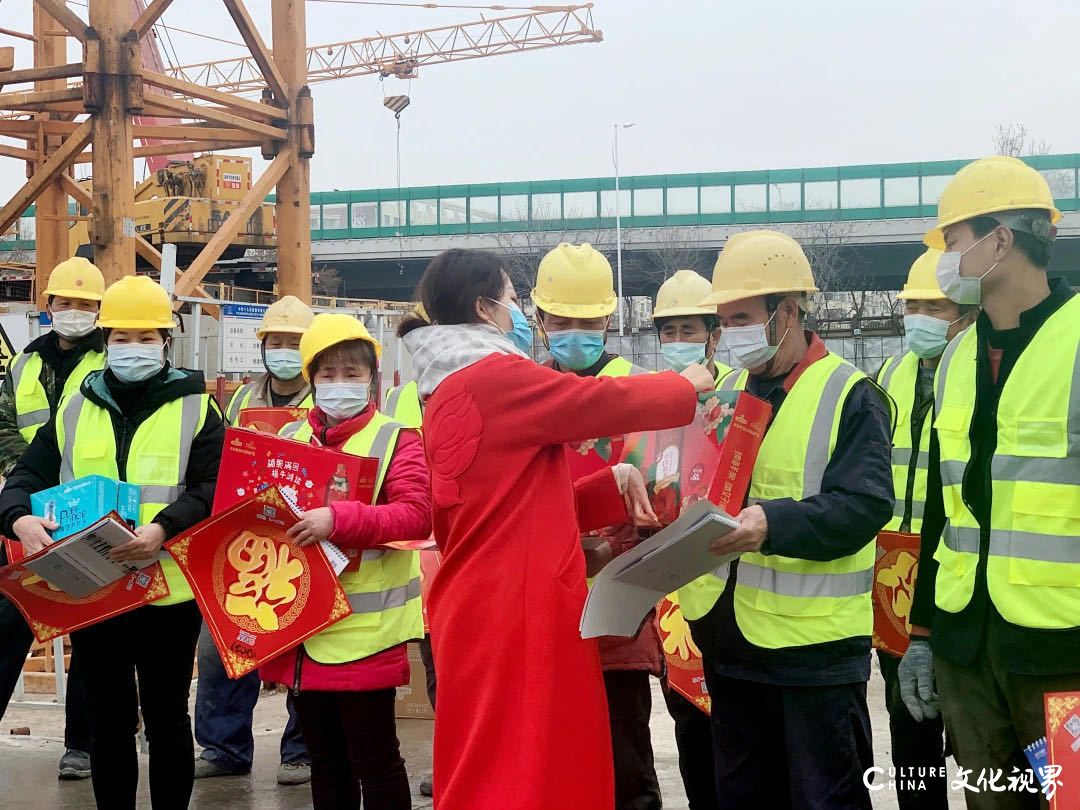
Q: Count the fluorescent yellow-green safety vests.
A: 10